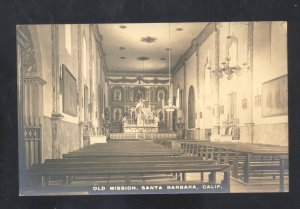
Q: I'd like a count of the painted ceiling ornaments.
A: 8